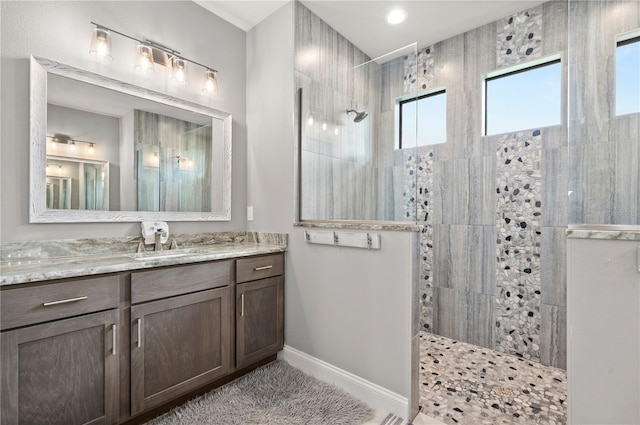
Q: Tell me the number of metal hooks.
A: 3